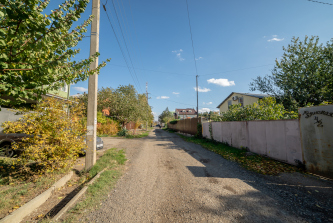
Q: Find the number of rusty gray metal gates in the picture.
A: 1